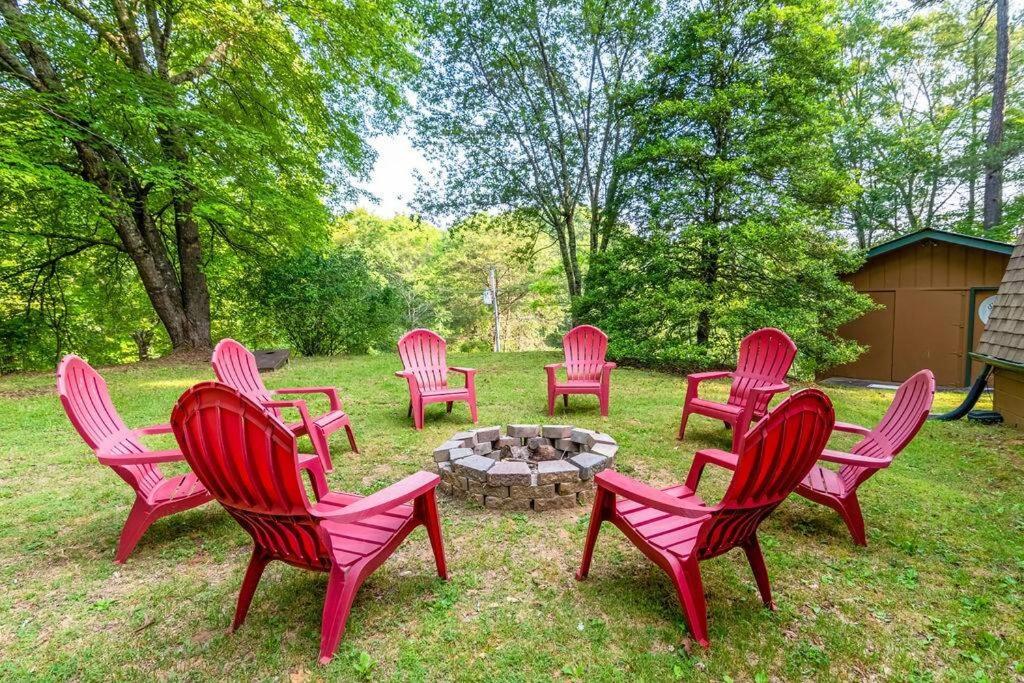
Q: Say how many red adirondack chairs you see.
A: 8